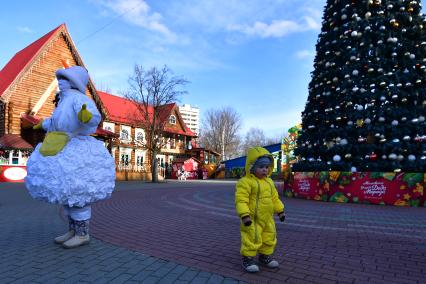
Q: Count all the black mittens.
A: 2